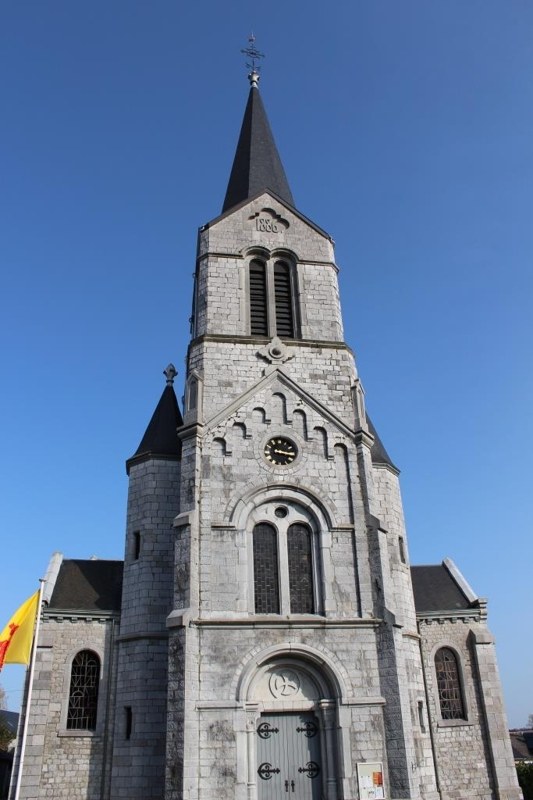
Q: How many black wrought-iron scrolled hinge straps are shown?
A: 4